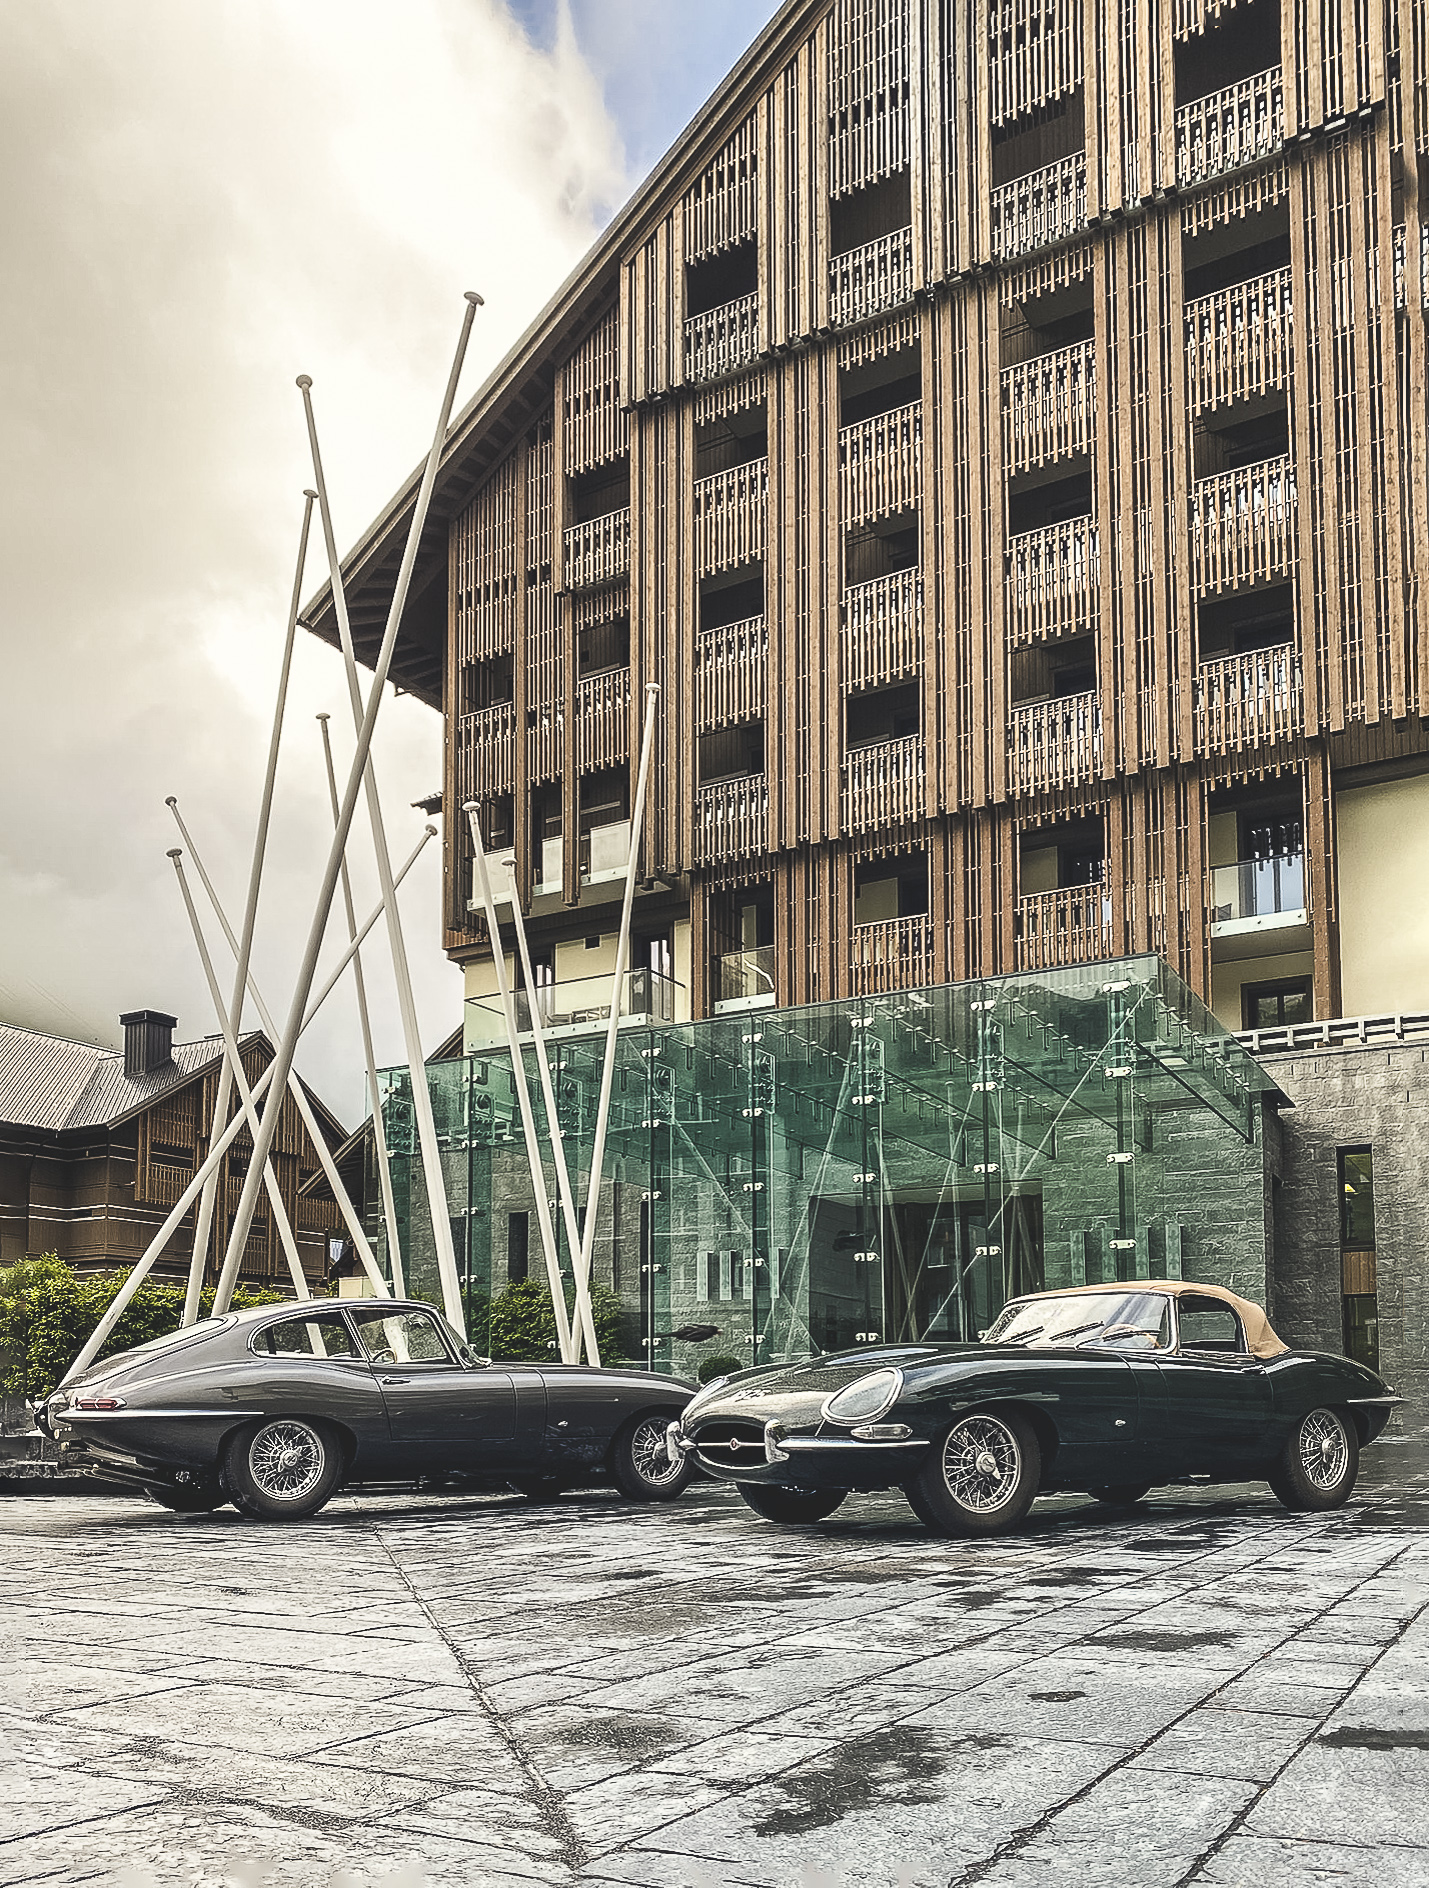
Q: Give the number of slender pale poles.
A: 10